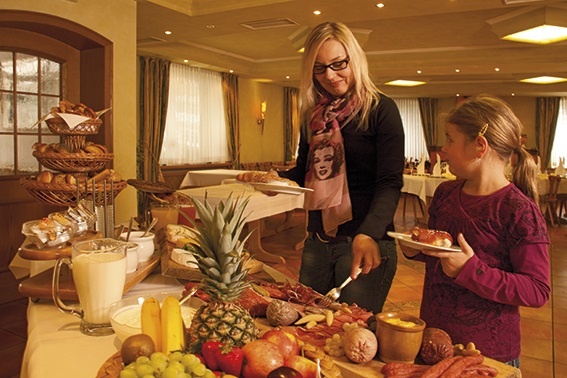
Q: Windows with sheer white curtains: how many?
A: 3